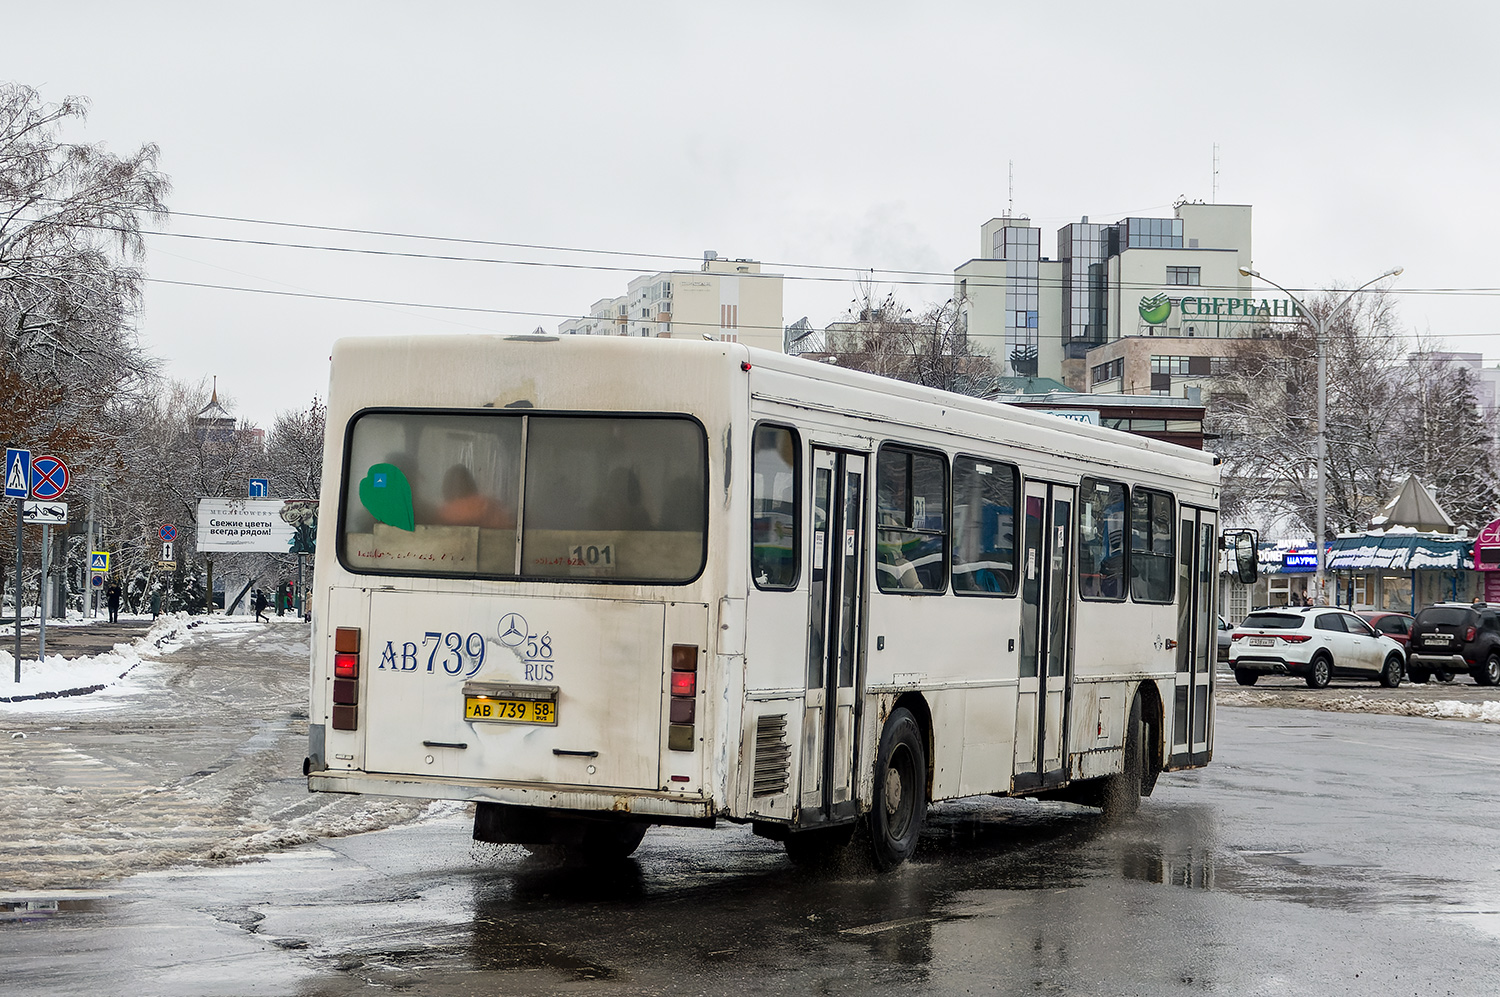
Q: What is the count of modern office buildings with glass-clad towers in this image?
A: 1